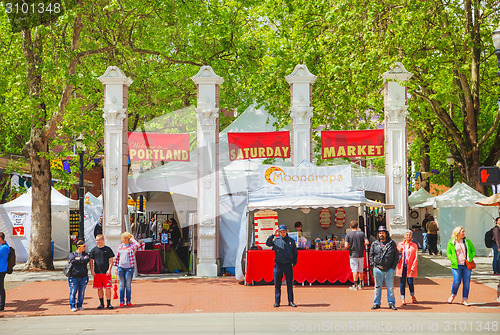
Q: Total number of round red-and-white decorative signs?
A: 2